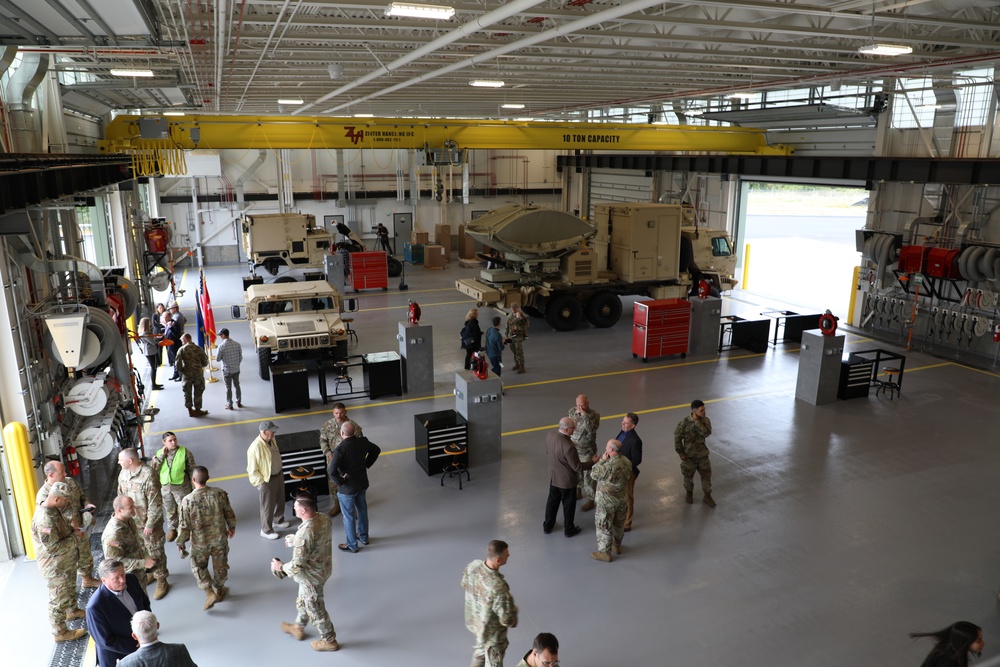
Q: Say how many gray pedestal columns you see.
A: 5